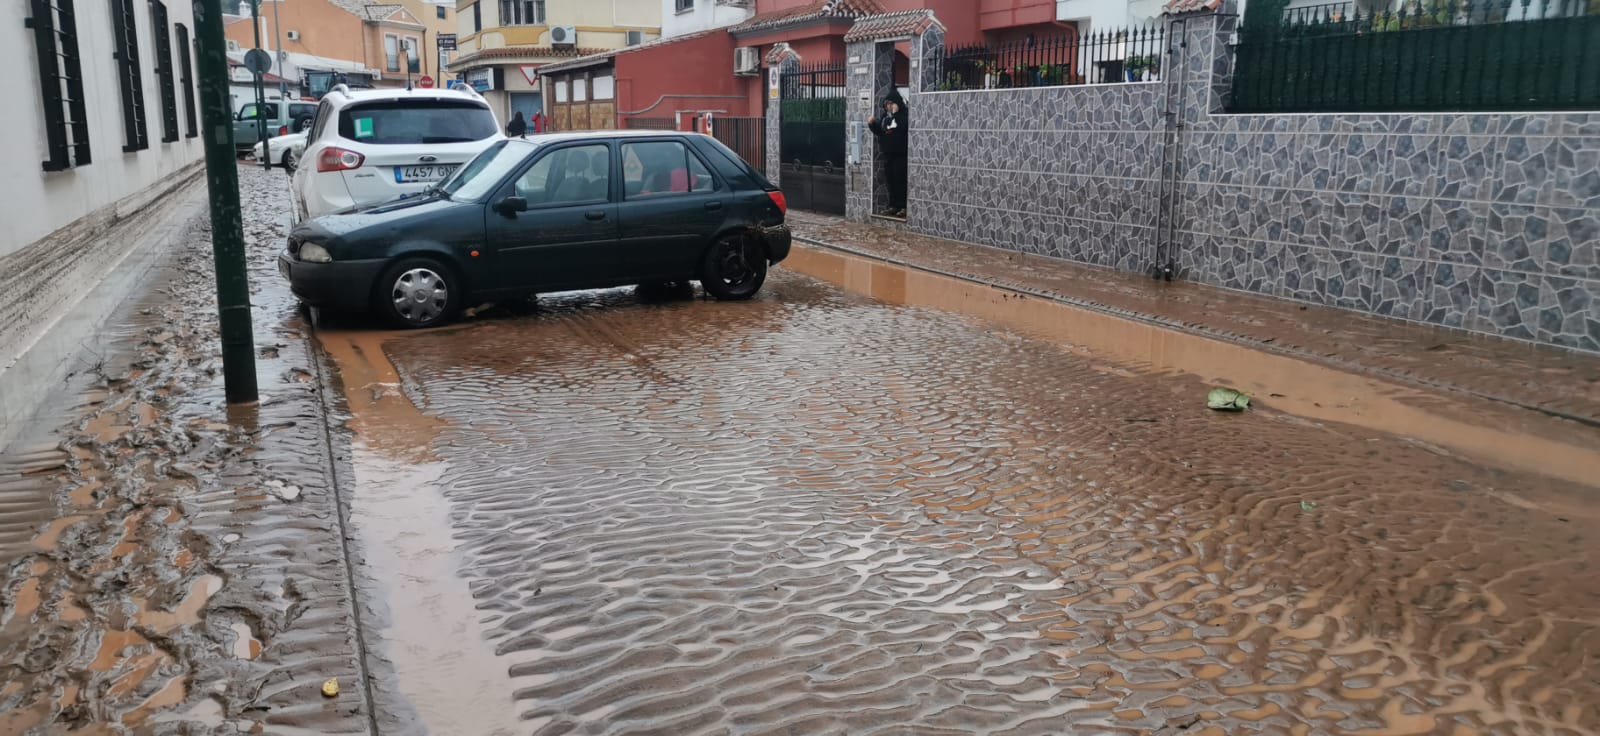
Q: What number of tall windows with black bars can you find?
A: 4